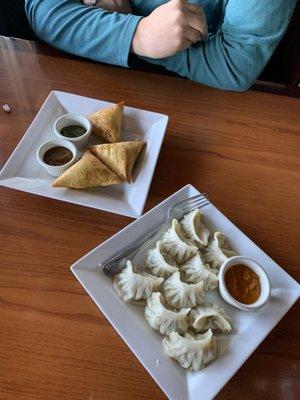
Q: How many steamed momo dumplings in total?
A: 10